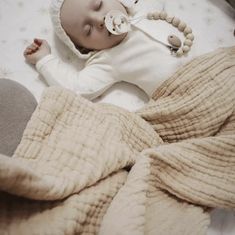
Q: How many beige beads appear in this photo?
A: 11